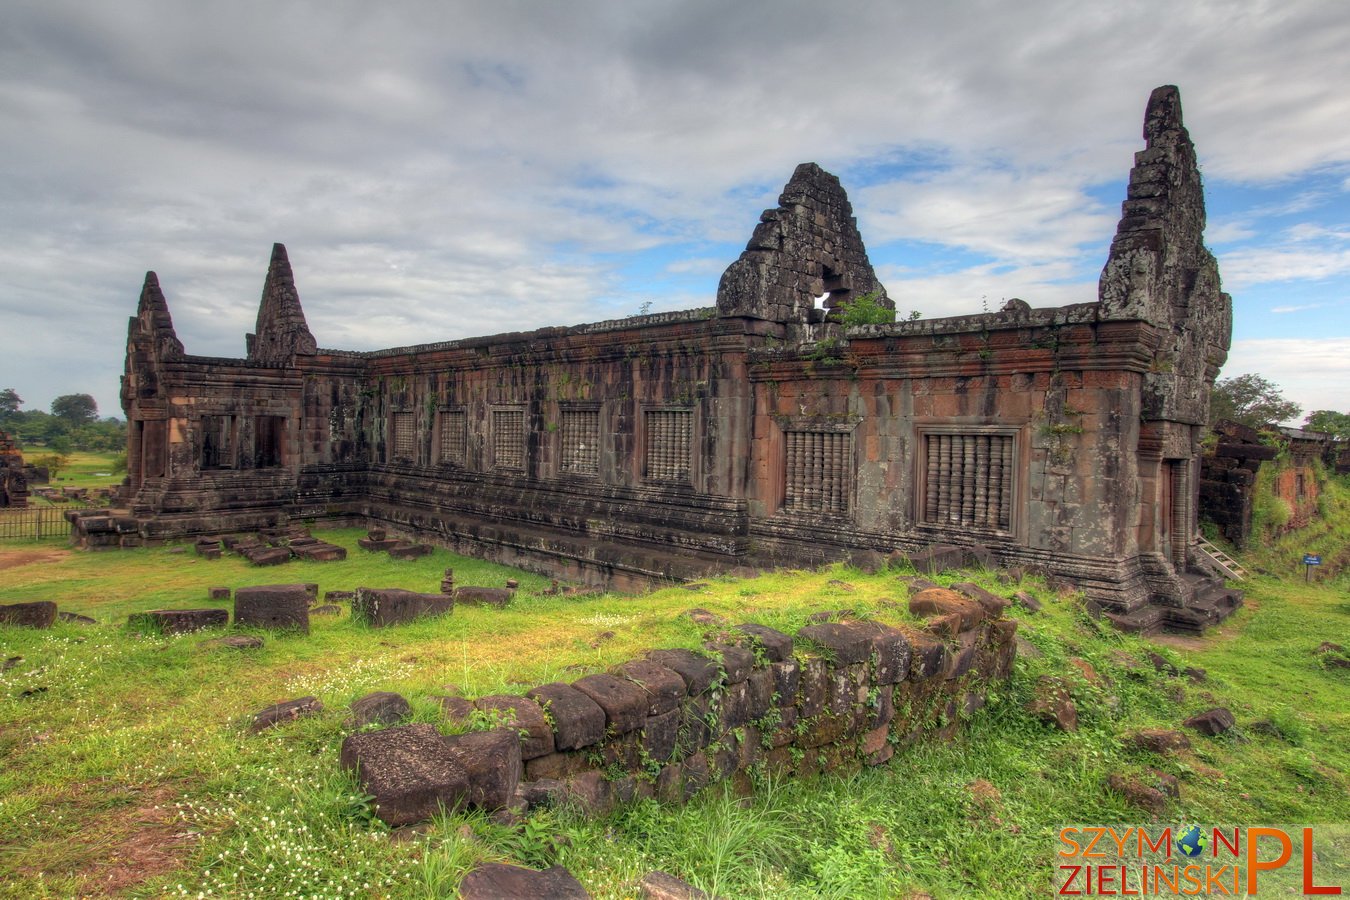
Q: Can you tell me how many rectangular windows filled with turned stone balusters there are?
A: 7